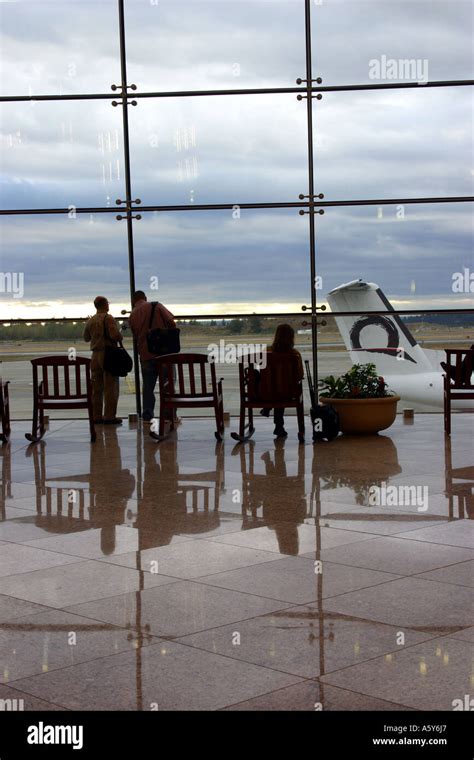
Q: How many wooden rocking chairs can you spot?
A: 5